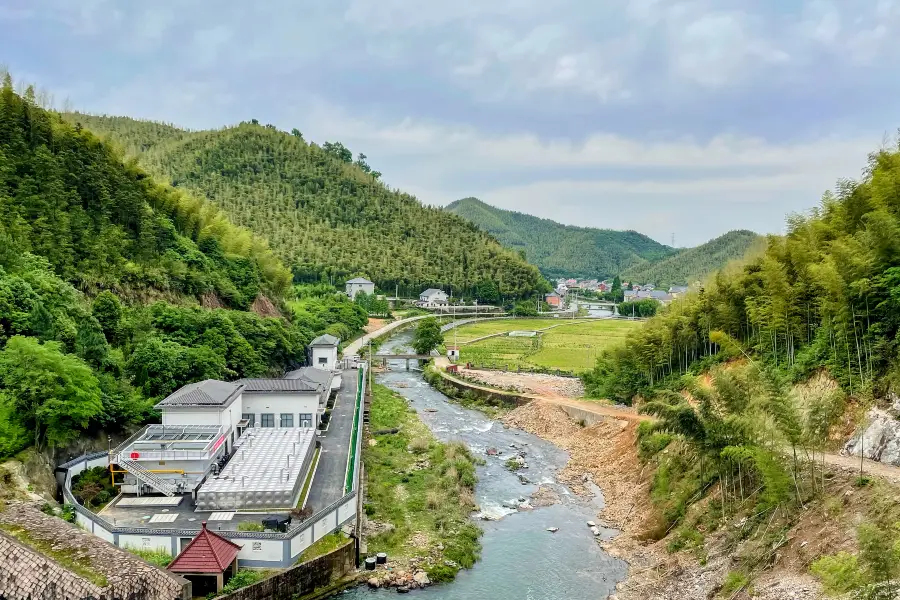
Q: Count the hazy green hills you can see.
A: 2